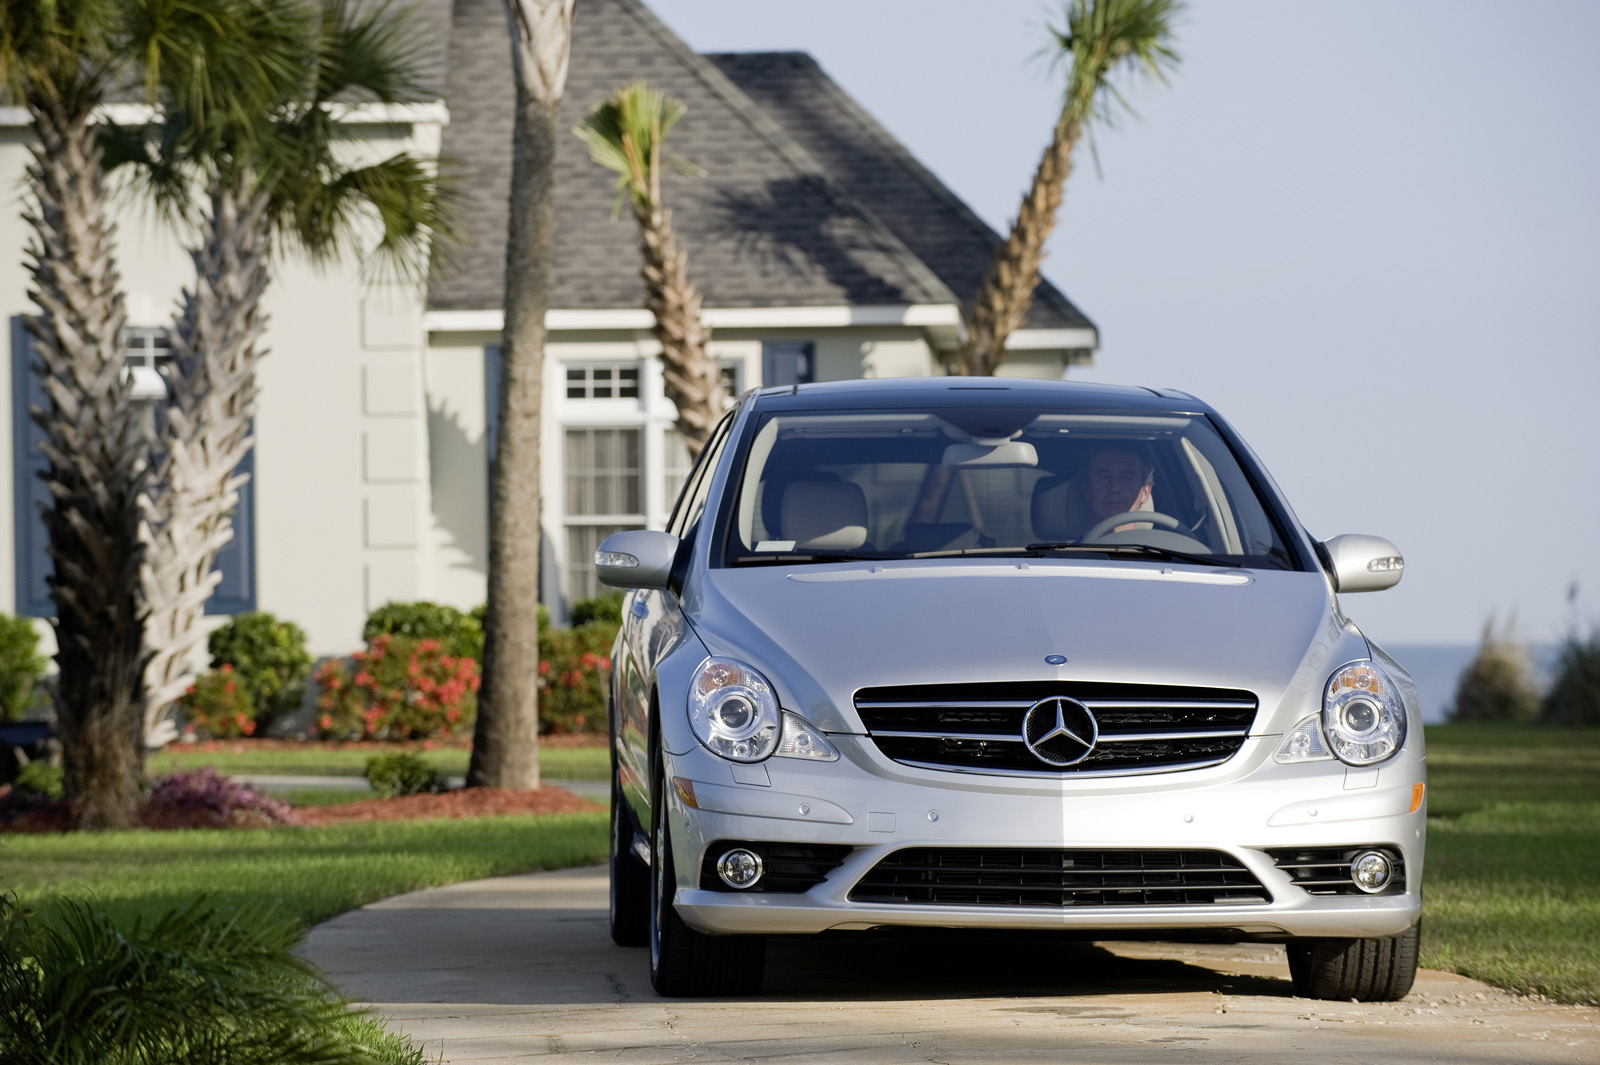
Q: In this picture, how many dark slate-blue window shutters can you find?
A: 4